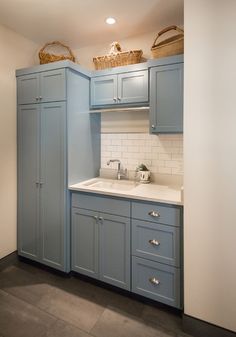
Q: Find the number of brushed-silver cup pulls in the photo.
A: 3